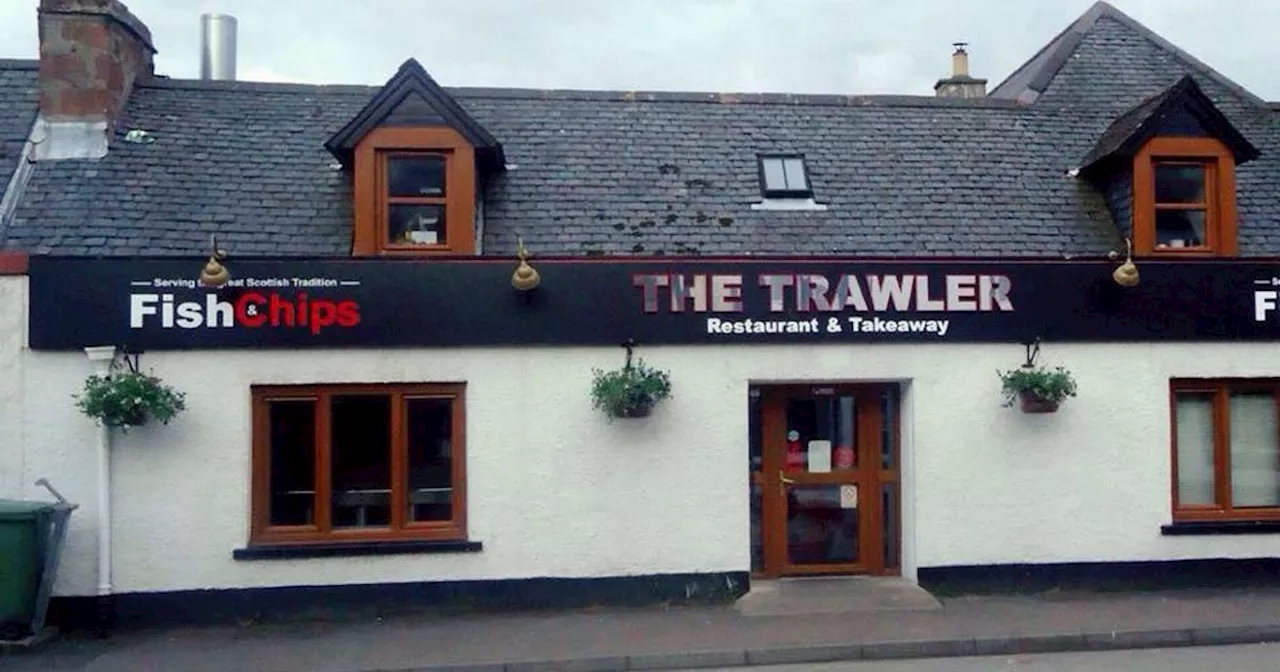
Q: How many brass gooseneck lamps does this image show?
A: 3